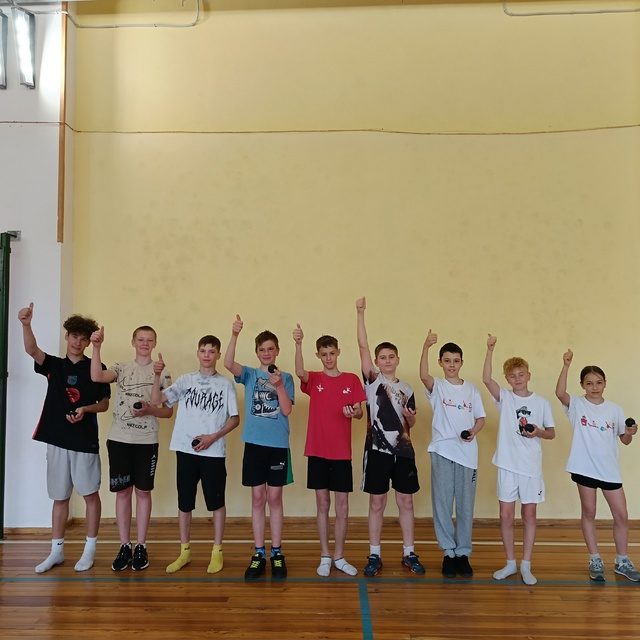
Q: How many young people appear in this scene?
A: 9